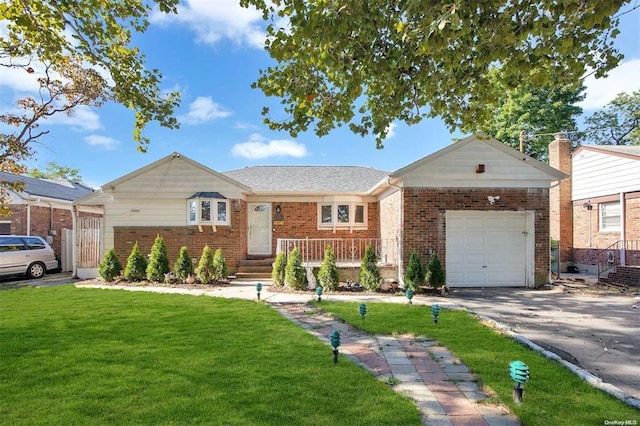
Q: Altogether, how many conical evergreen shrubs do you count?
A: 12